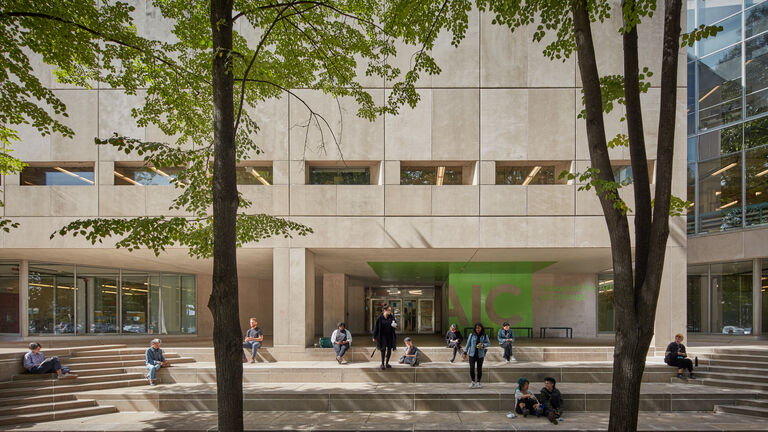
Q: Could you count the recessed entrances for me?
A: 1